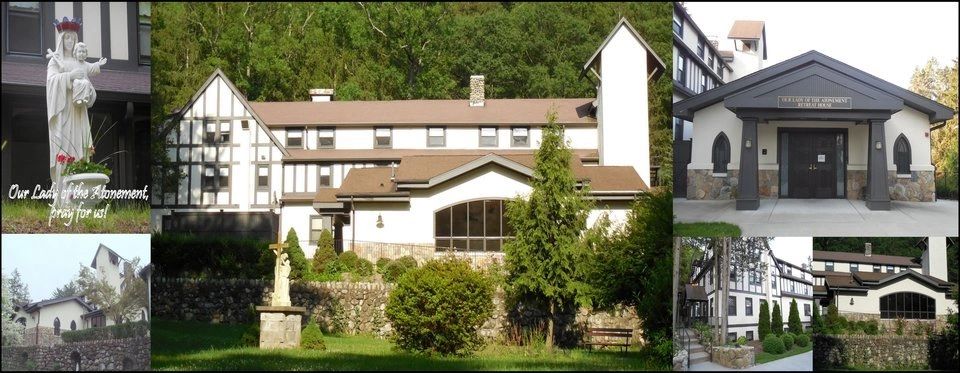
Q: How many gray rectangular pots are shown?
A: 0